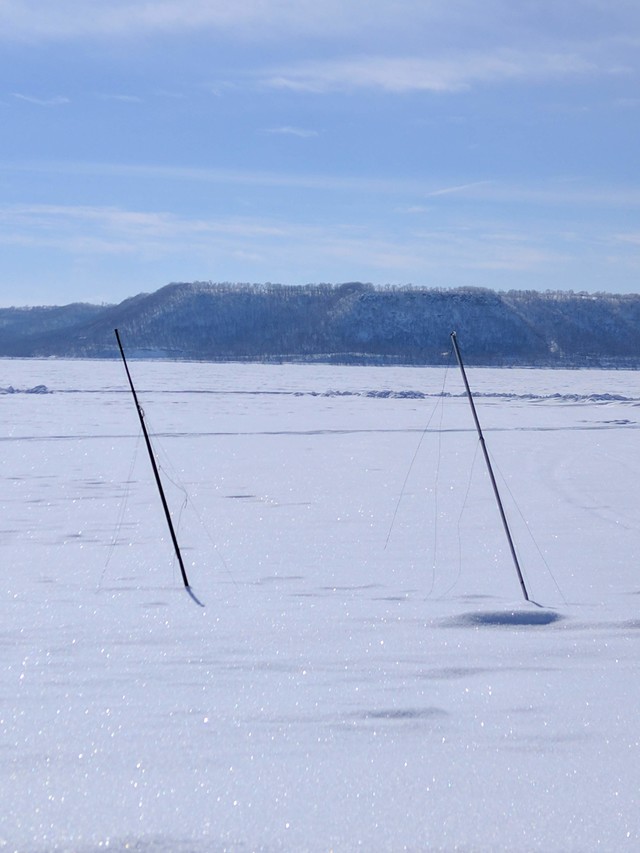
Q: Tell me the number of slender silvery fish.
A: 0